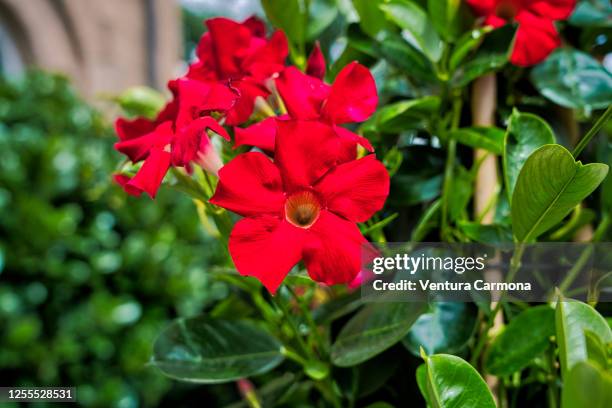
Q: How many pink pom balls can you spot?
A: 0